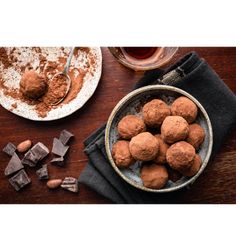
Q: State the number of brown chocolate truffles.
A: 12